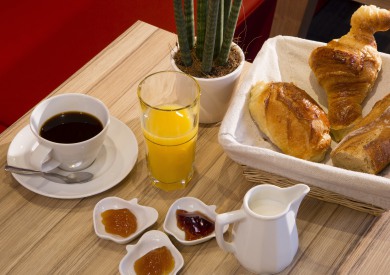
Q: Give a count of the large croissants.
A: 1